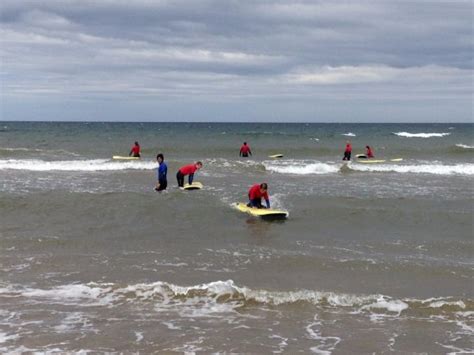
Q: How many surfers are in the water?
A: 7